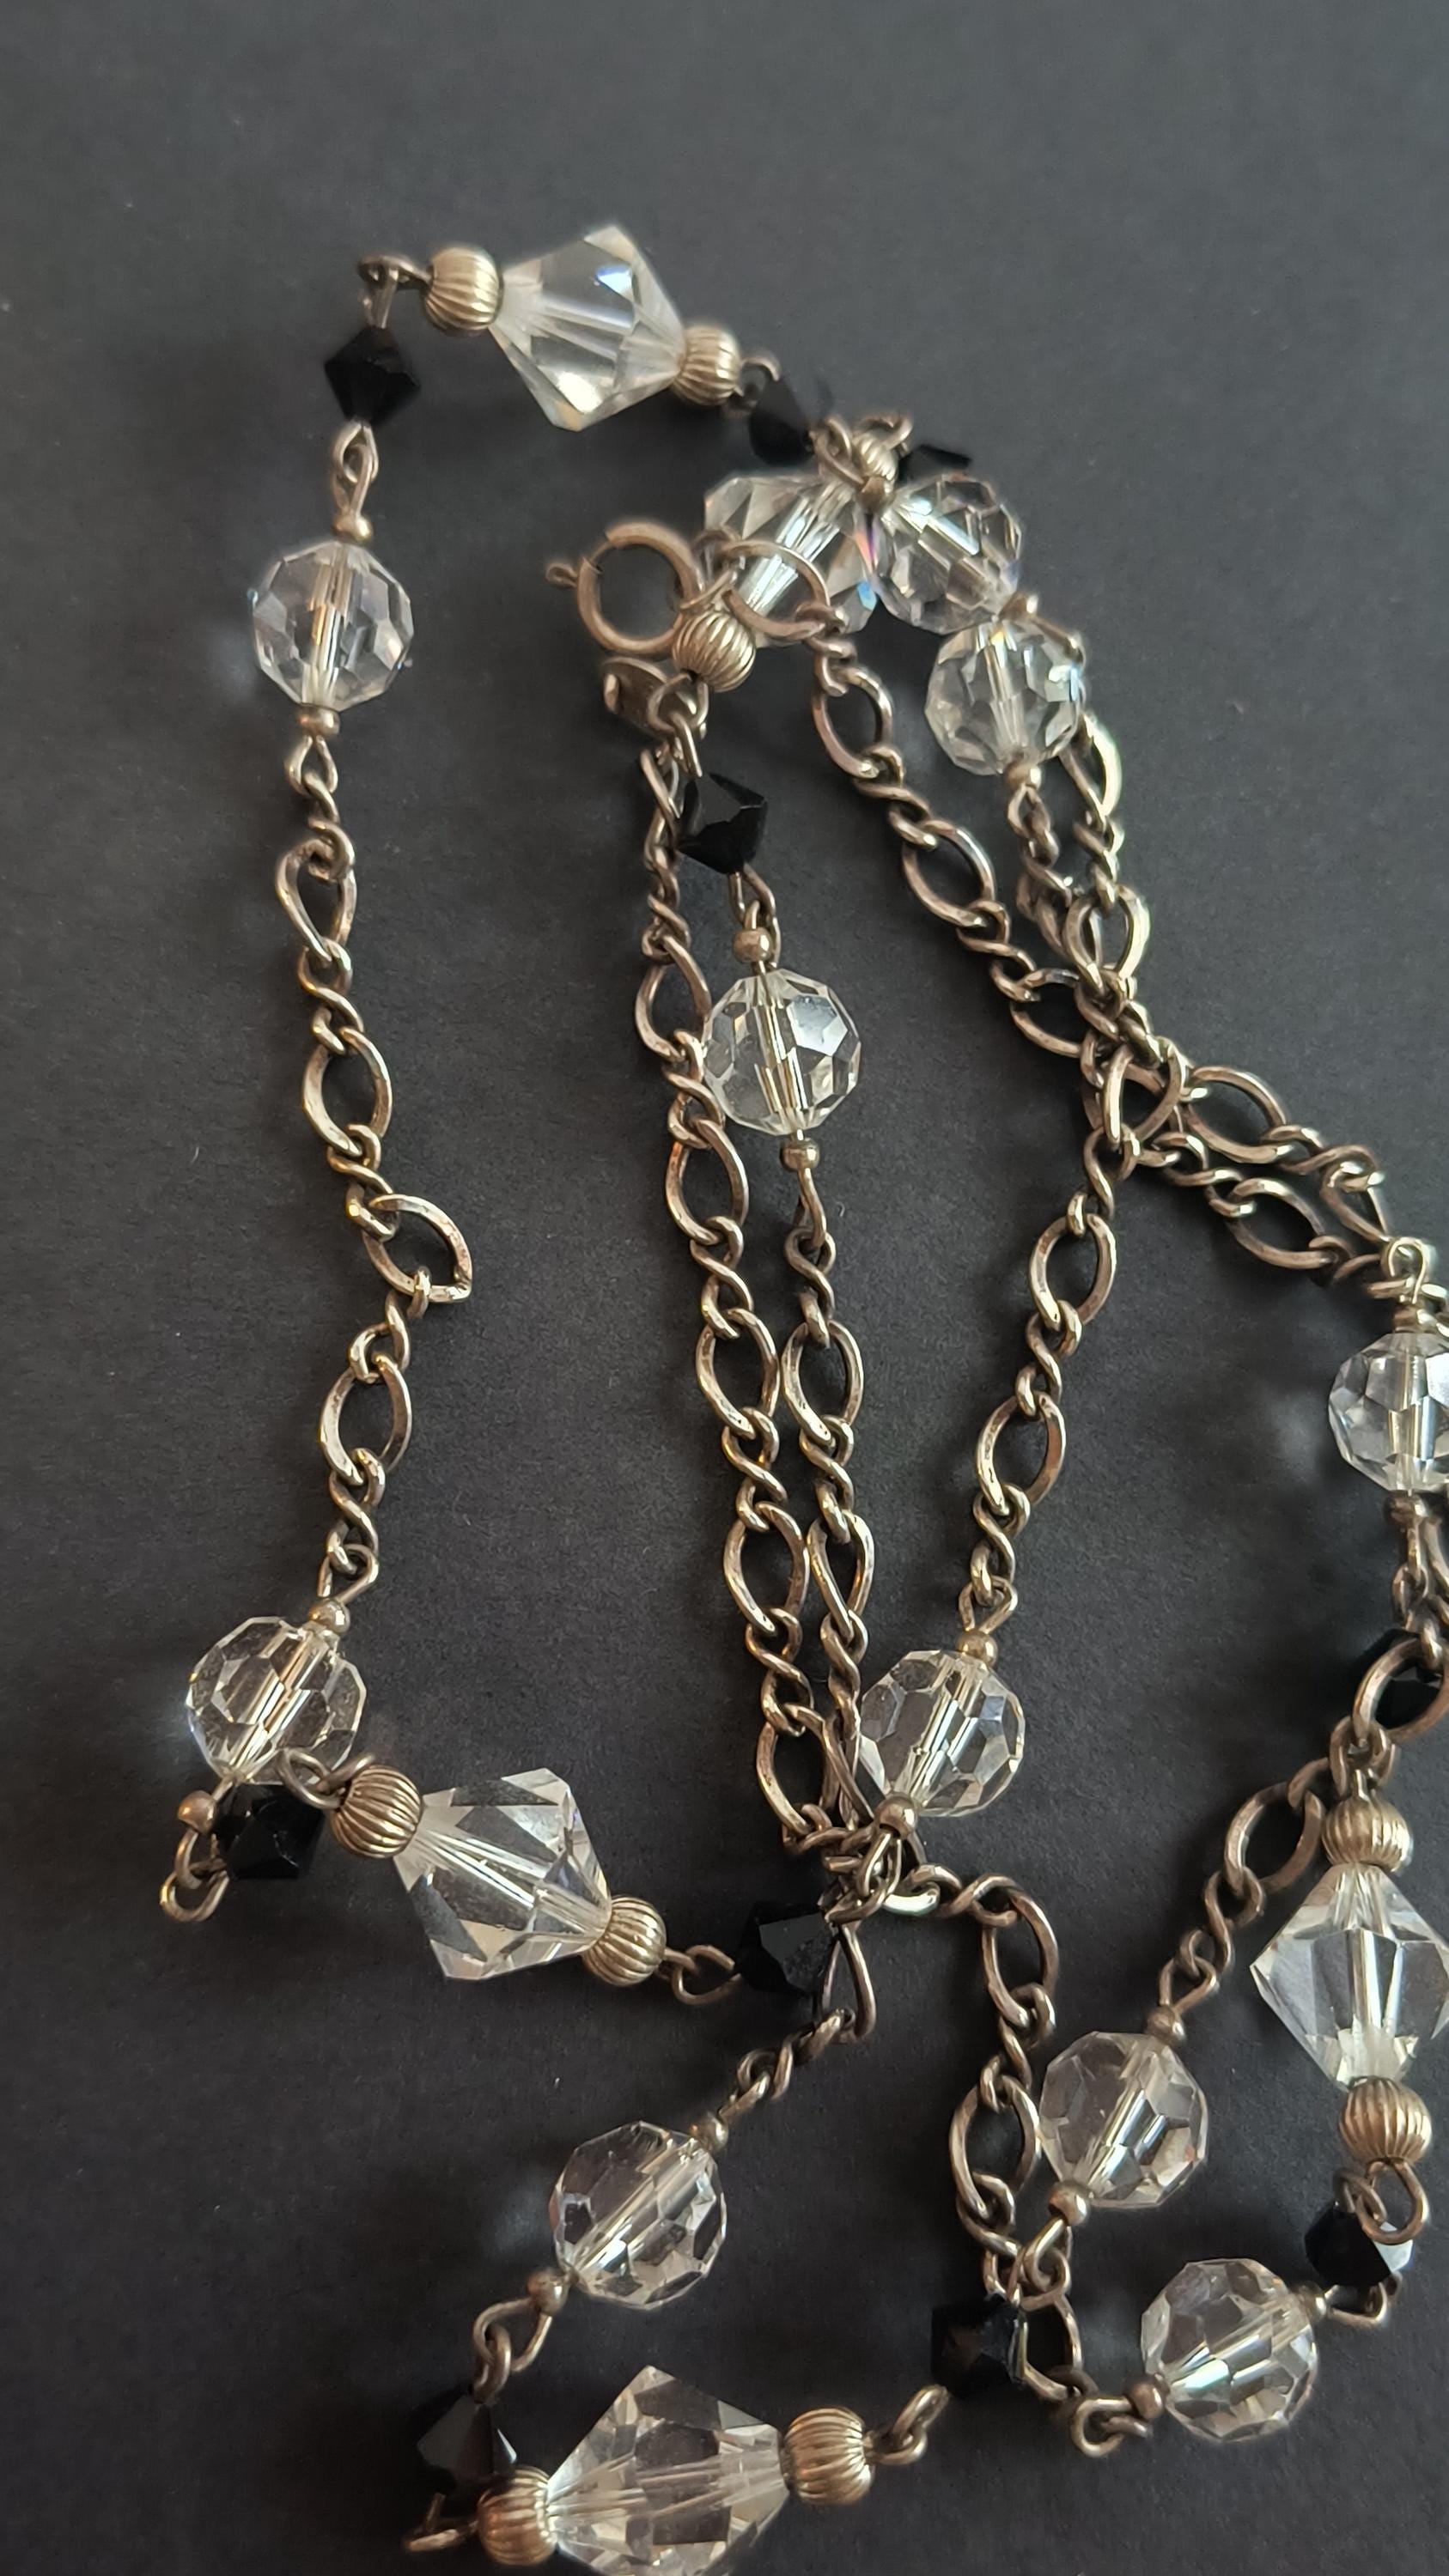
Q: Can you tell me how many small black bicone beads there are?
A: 10